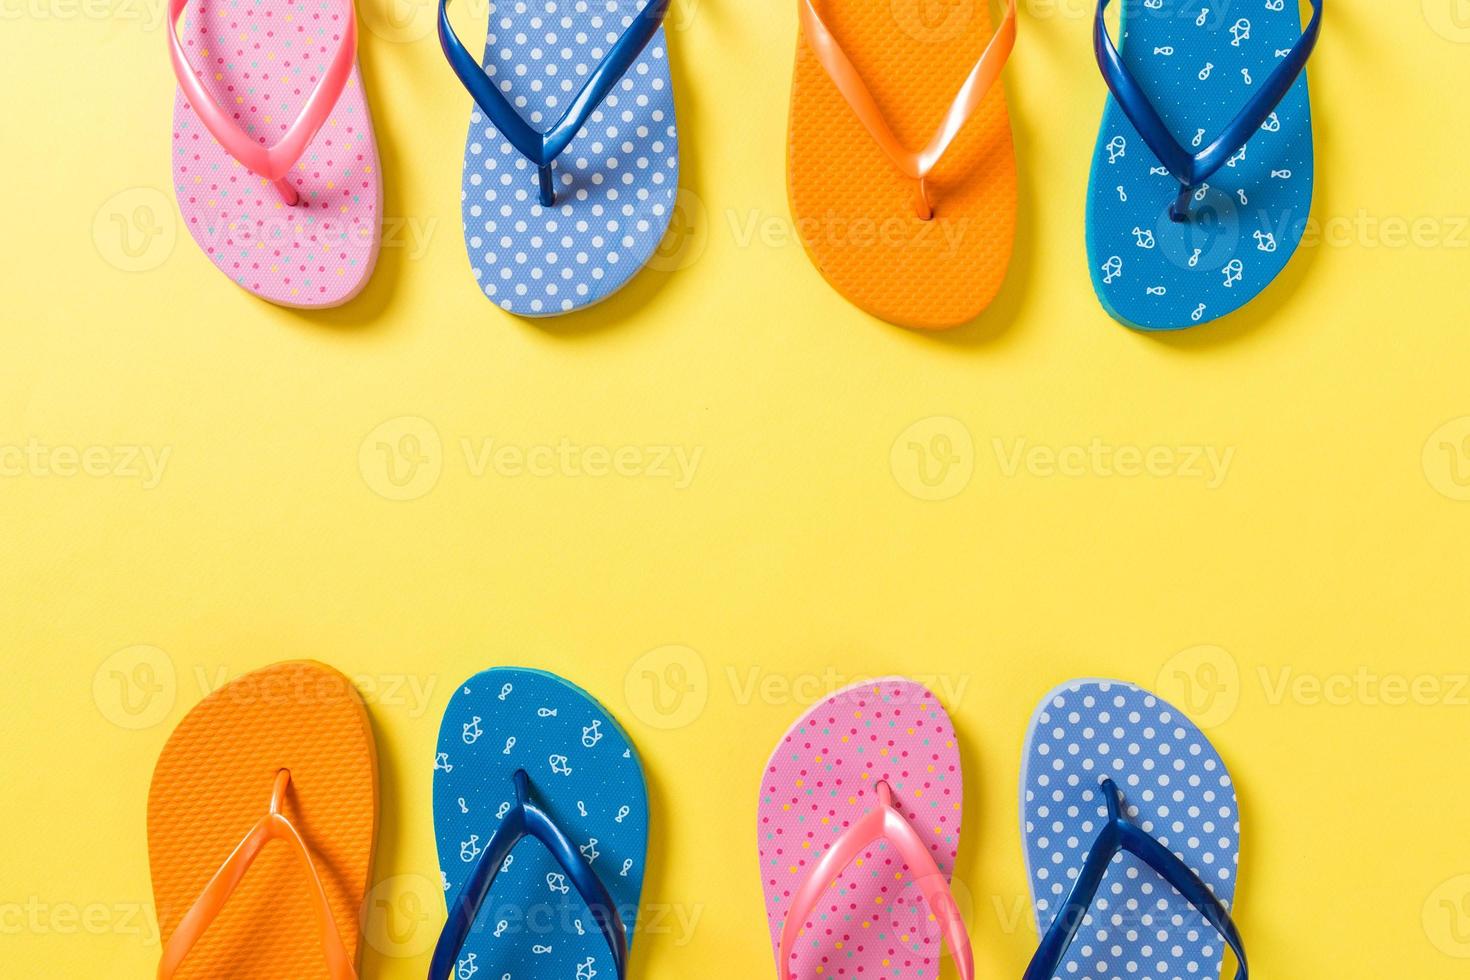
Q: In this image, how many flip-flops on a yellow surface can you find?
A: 8